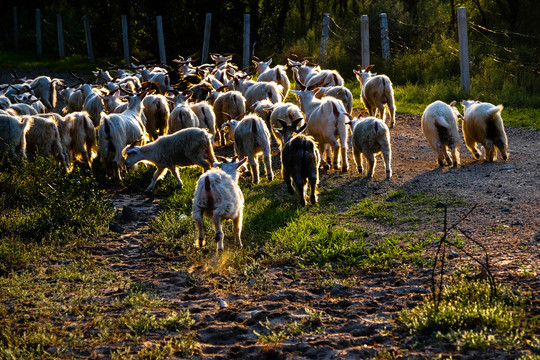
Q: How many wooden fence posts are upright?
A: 12